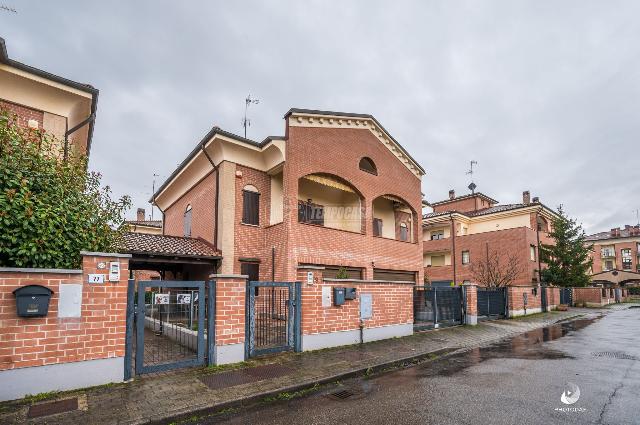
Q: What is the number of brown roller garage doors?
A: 2